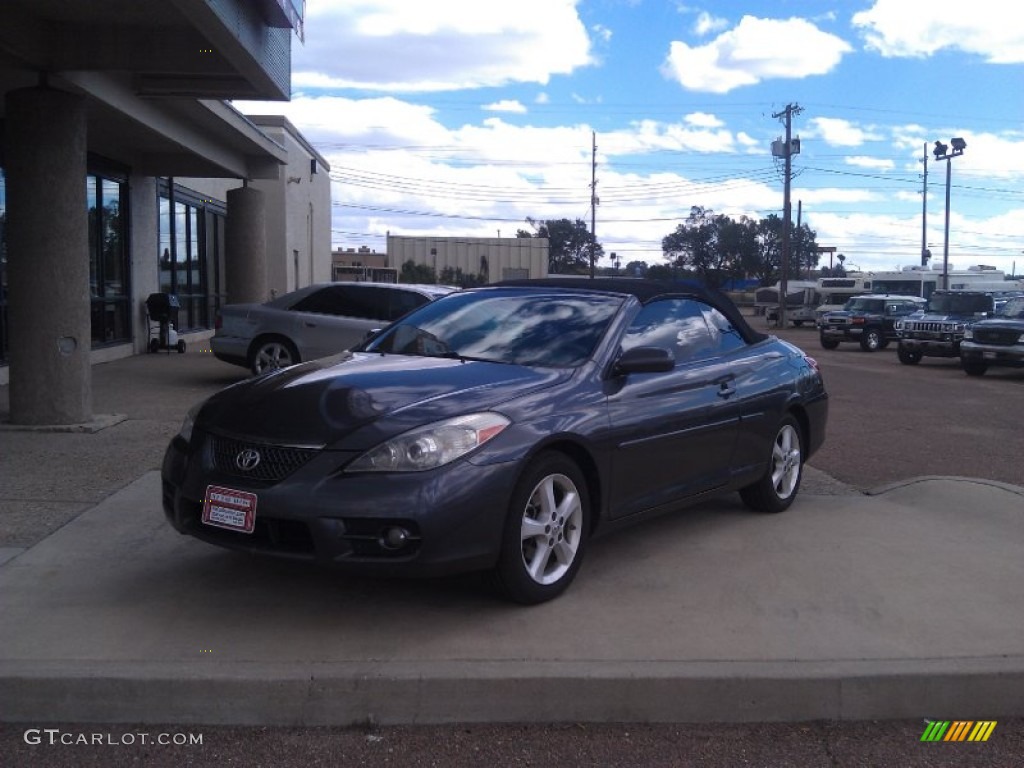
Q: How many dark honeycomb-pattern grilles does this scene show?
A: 1